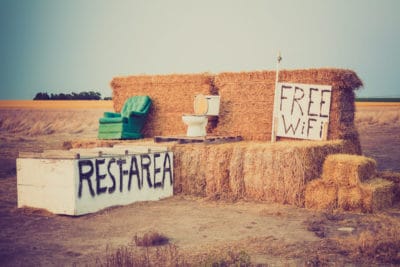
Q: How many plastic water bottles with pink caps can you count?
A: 0